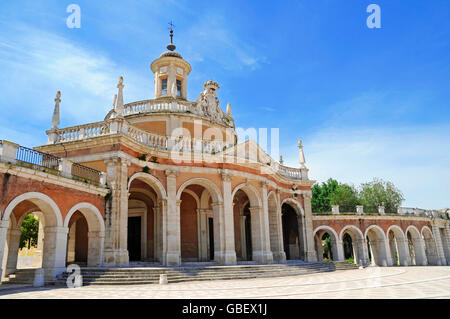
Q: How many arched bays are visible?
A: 13